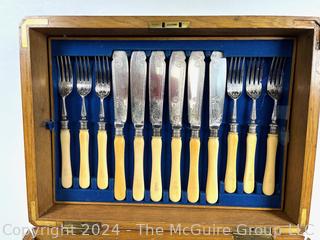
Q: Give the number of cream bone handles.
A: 12